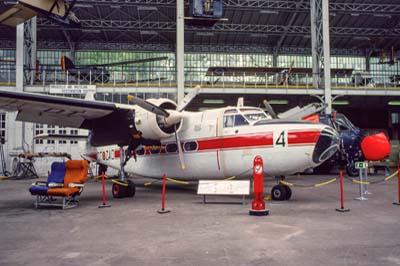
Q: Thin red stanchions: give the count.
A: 4